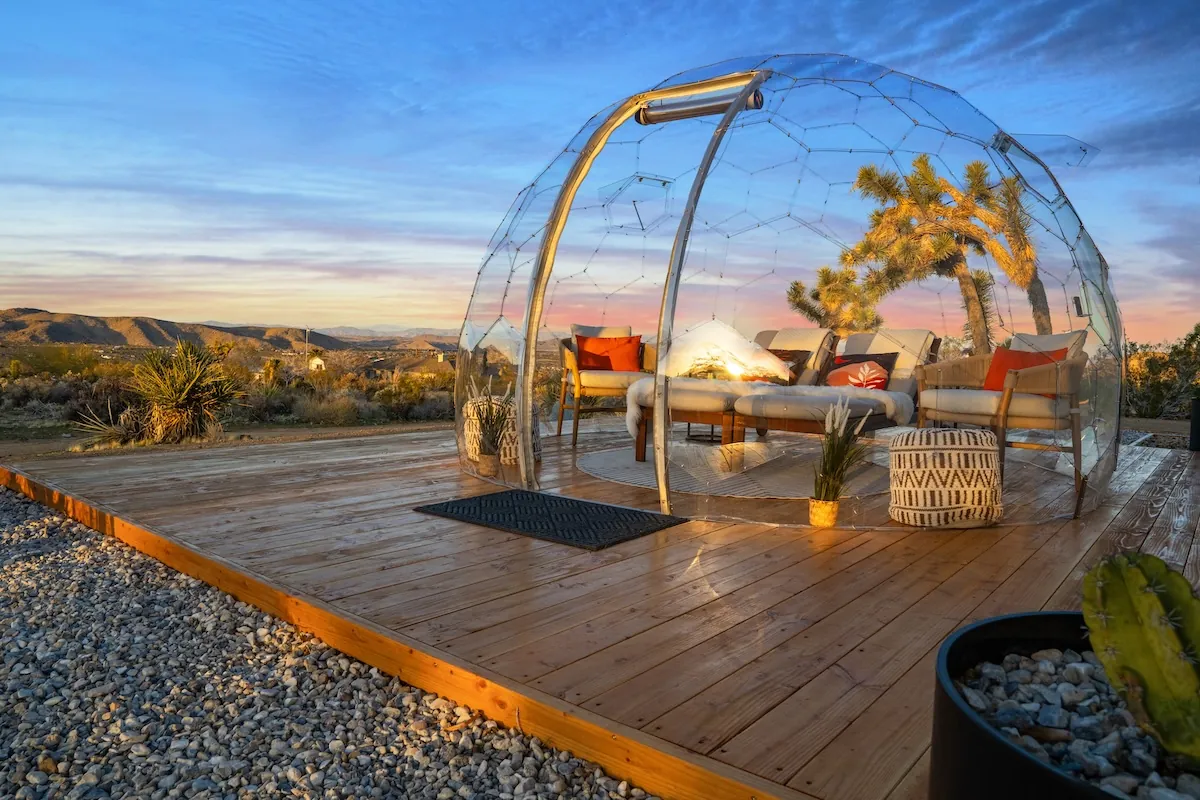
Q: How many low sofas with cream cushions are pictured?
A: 2